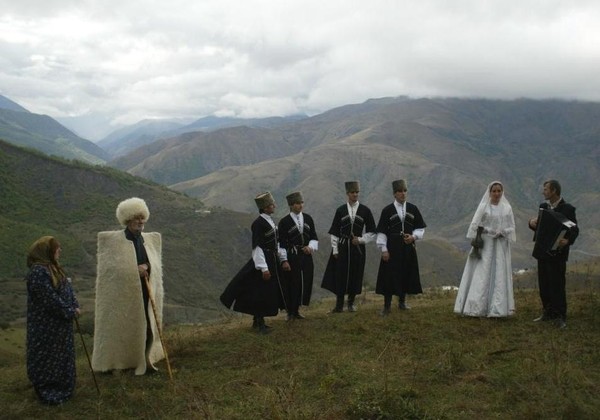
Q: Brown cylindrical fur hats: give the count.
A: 4